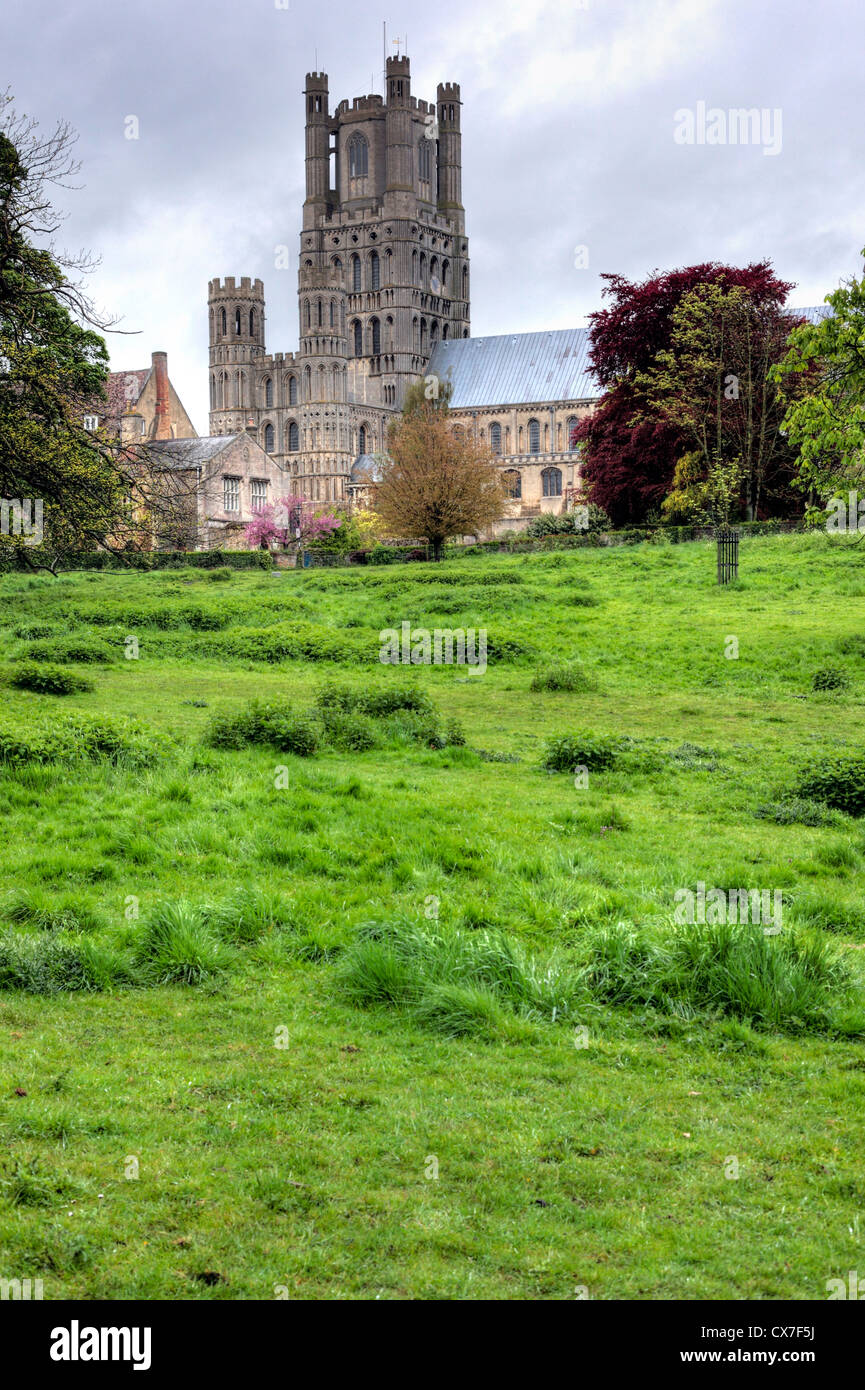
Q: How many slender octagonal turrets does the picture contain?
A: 3